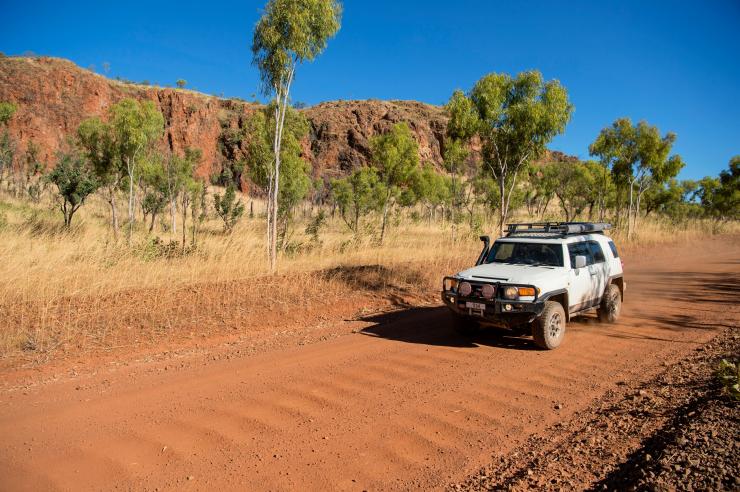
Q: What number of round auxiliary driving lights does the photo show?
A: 2